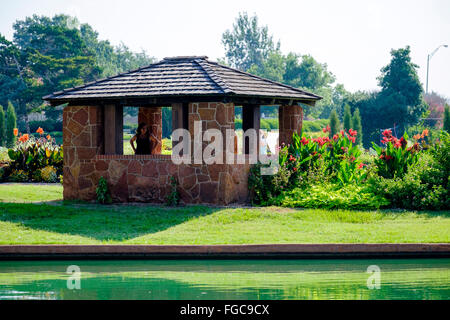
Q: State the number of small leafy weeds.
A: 2